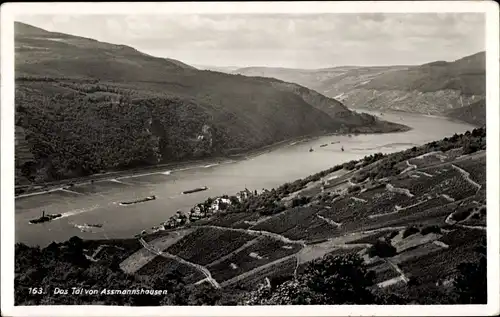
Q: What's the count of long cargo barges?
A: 2